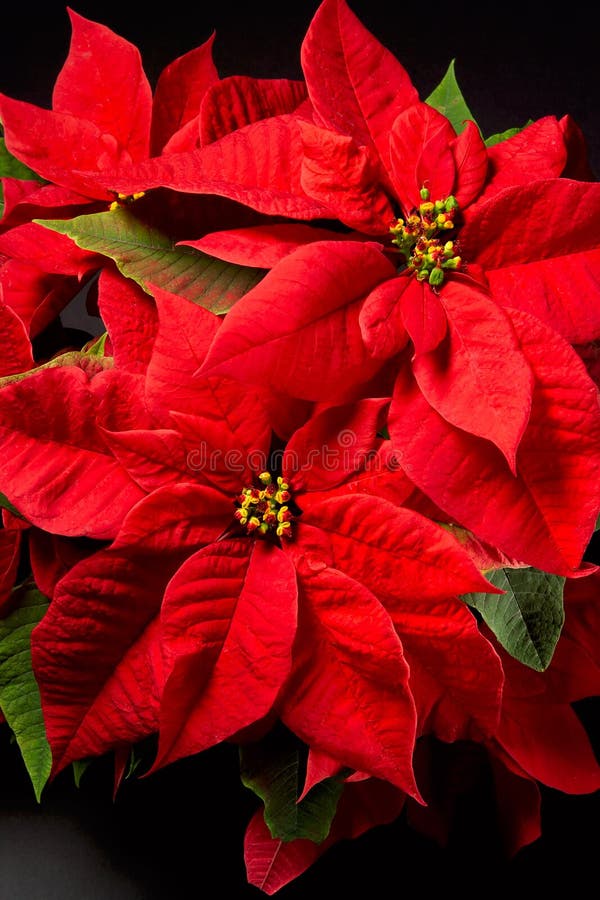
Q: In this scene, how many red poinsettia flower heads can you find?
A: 3